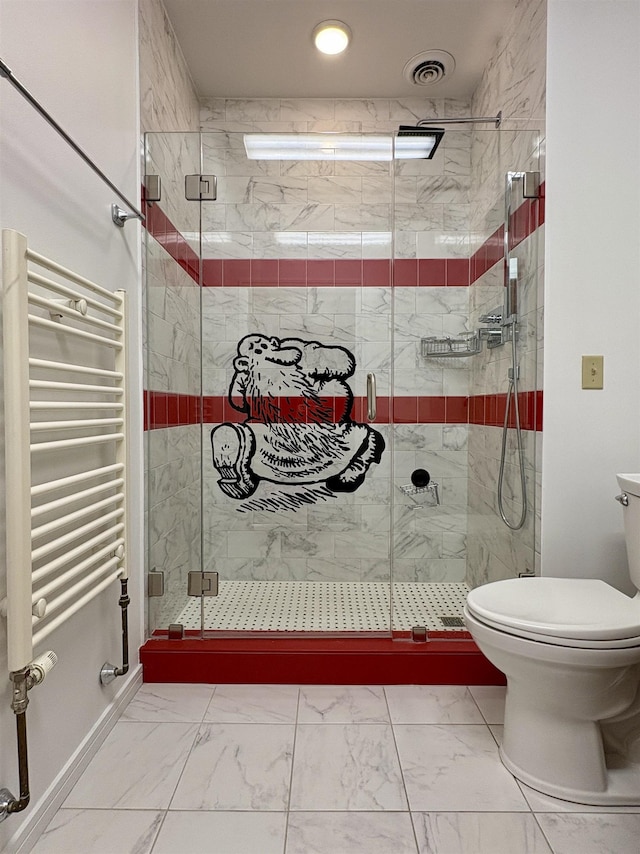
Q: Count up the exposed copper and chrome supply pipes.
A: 2